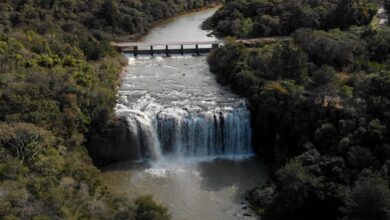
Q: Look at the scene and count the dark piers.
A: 5